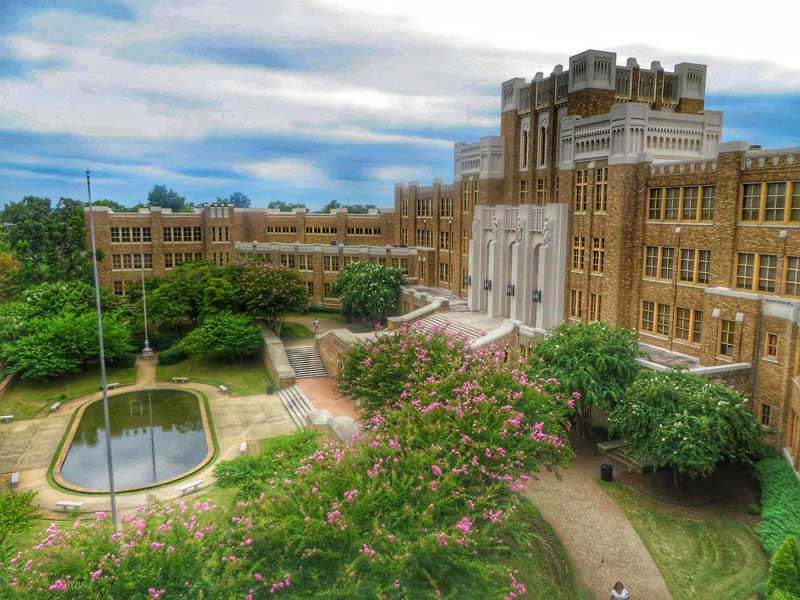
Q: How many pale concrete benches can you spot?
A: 9